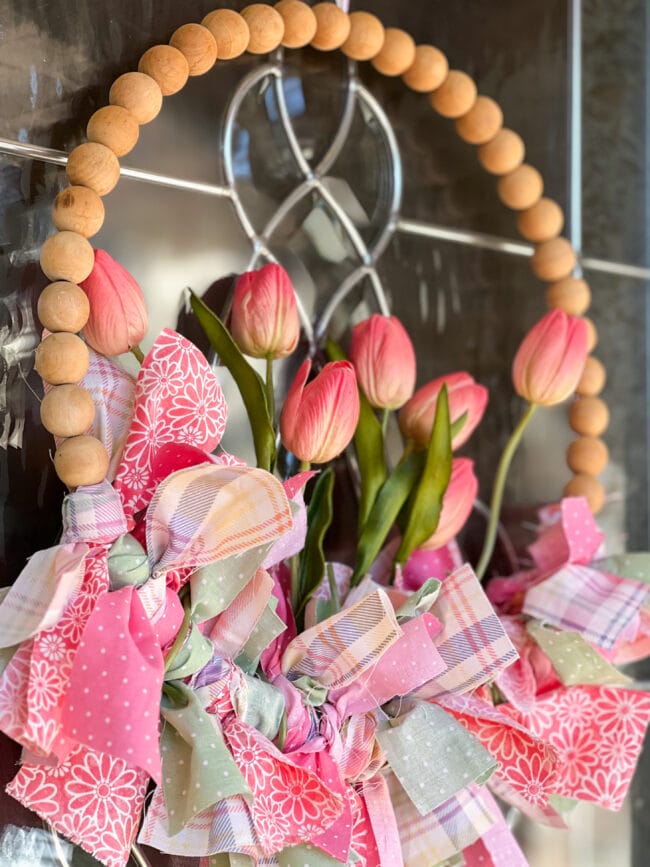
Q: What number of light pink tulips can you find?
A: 7